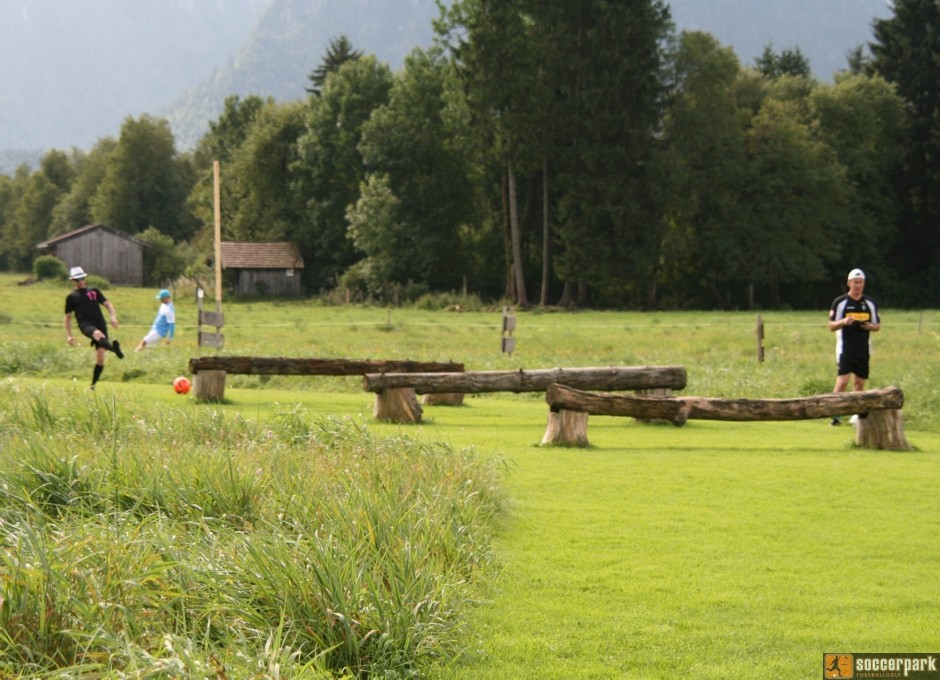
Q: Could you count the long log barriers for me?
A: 3